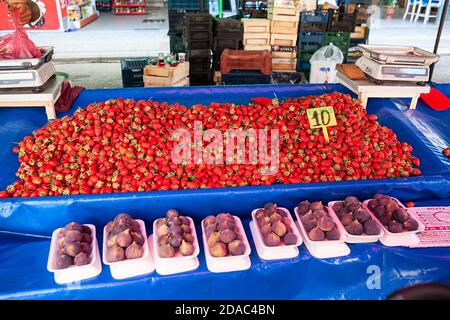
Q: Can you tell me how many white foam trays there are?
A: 8